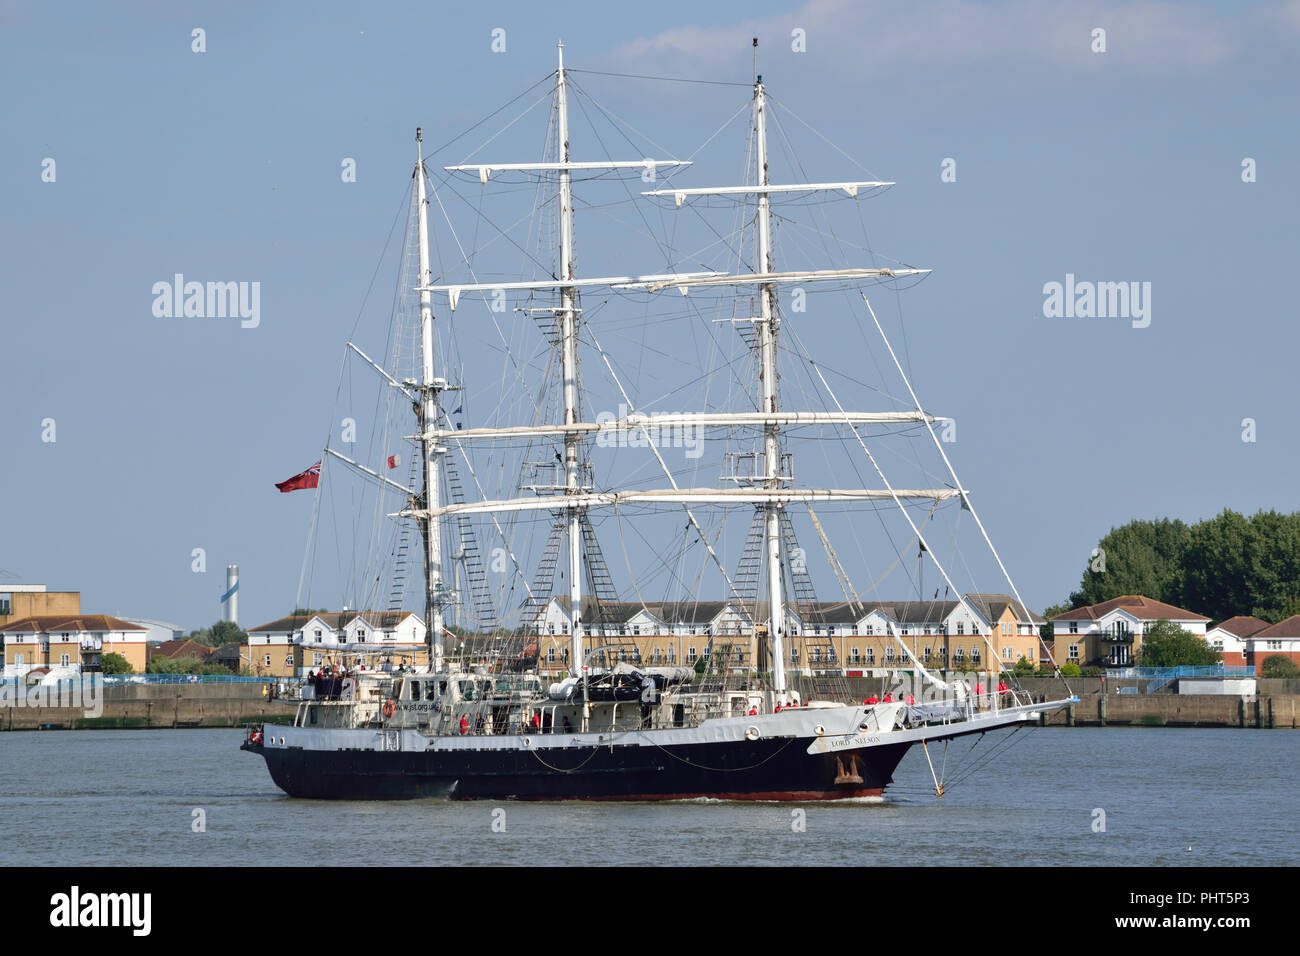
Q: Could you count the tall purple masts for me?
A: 0